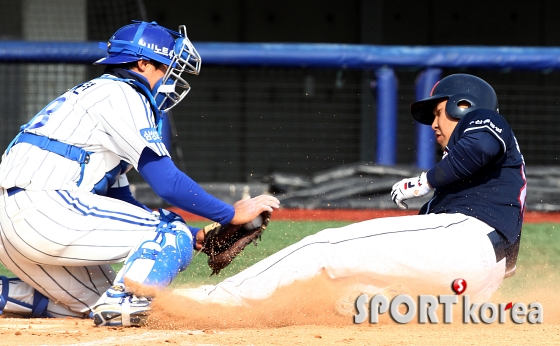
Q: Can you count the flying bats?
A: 0